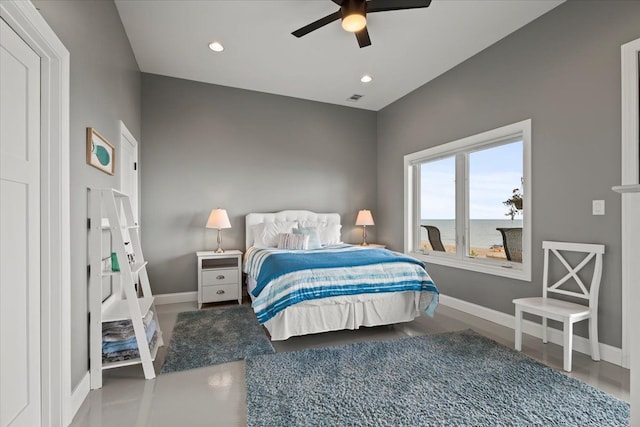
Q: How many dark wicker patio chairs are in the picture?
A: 2